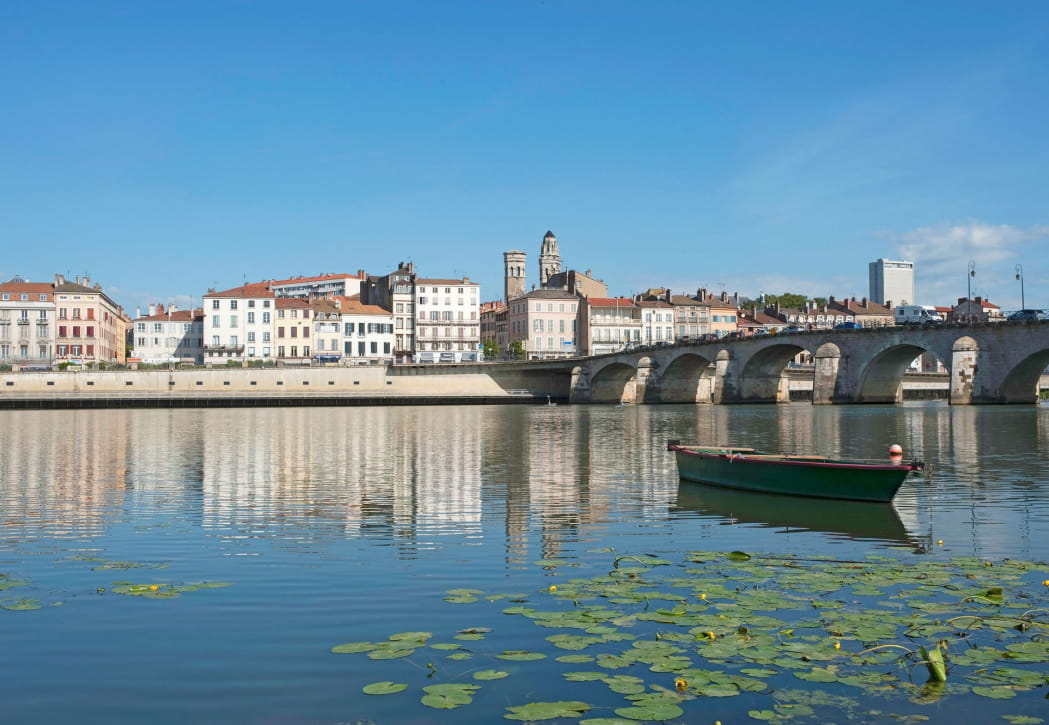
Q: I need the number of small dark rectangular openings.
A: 13